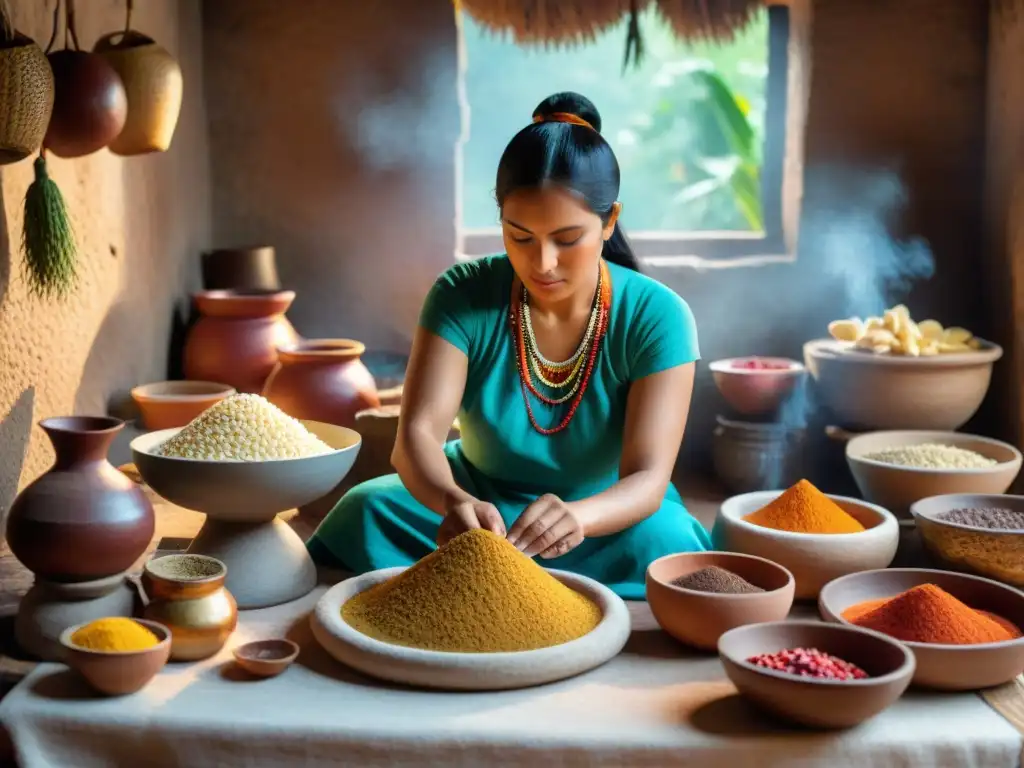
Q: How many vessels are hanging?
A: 3